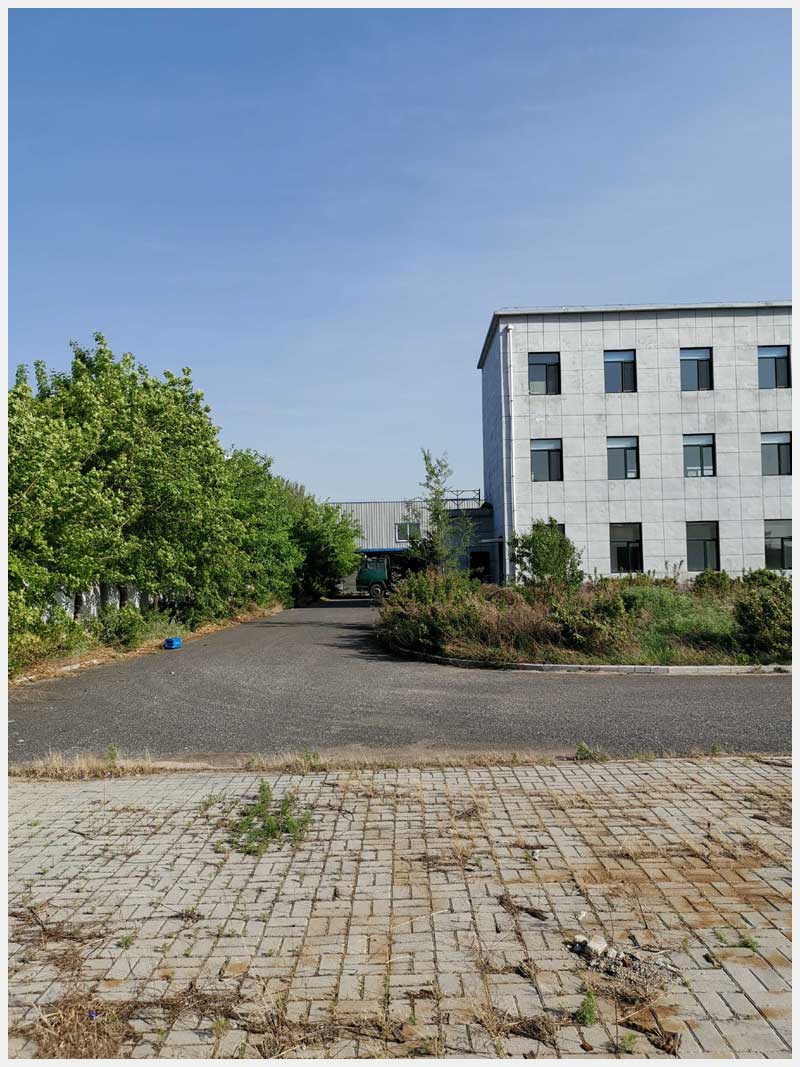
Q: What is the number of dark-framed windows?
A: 12